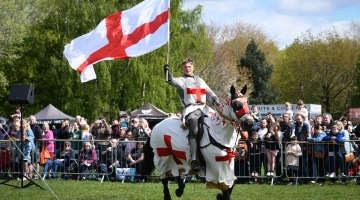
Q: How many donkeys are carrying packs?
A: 0